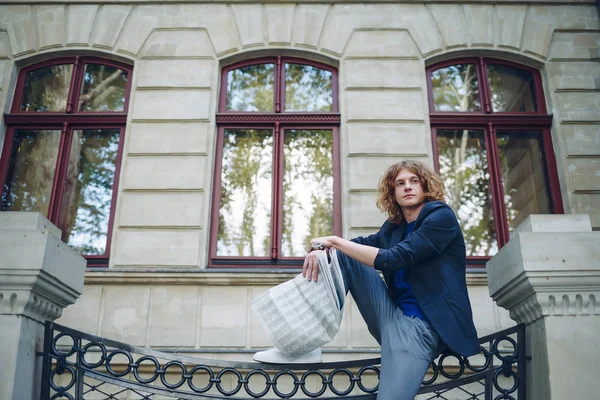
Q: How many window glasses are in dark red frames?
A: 12